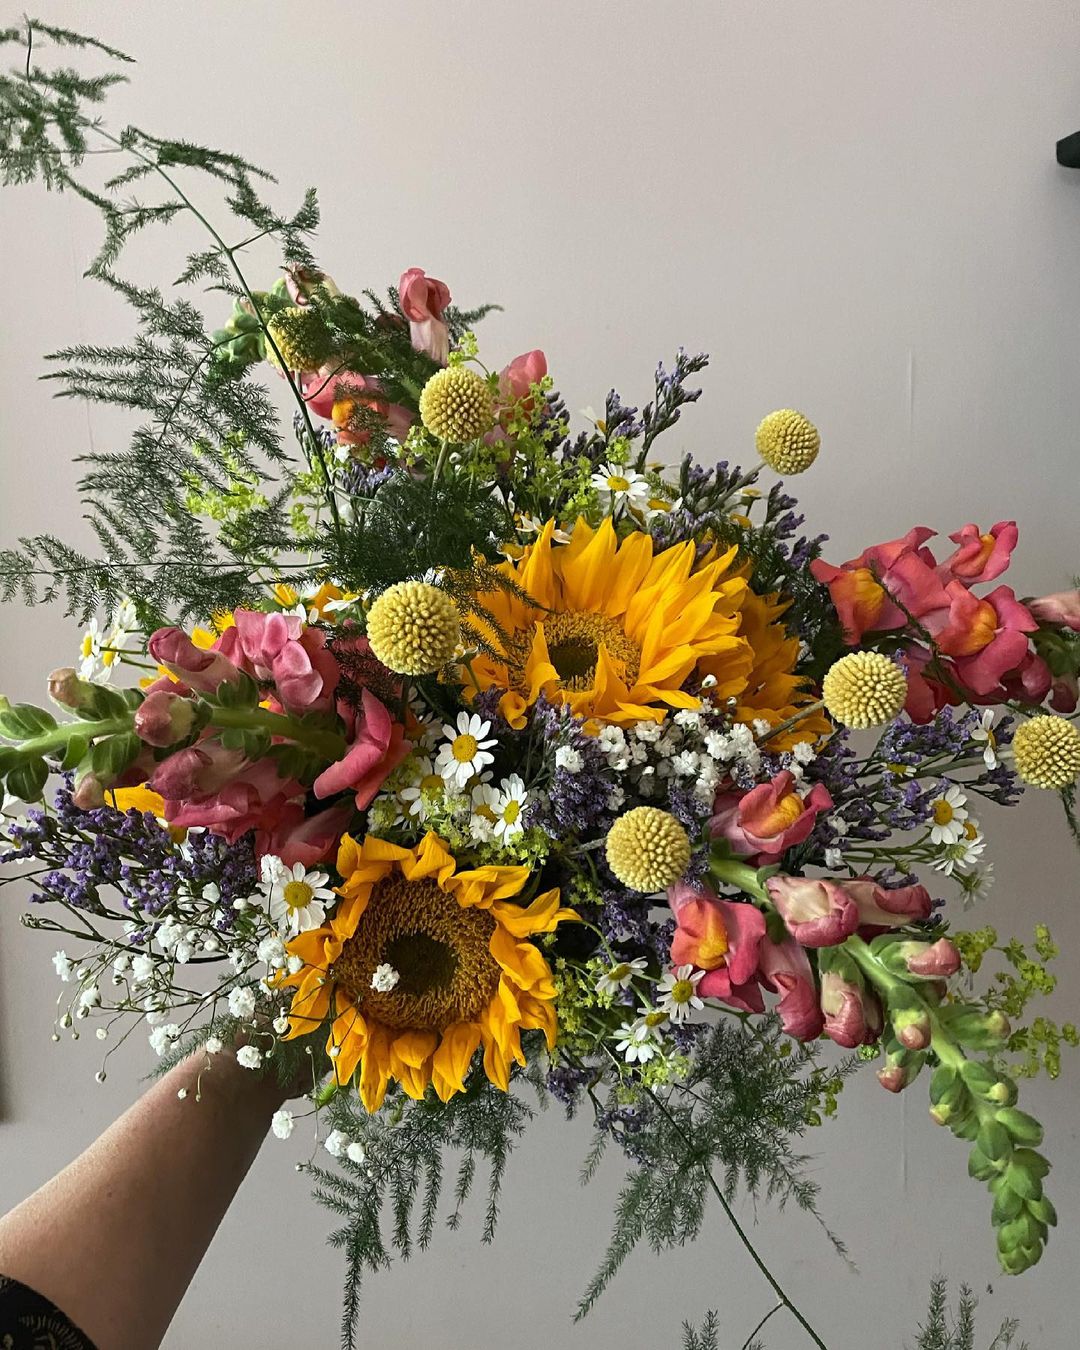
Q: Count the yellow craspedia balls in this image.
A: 7